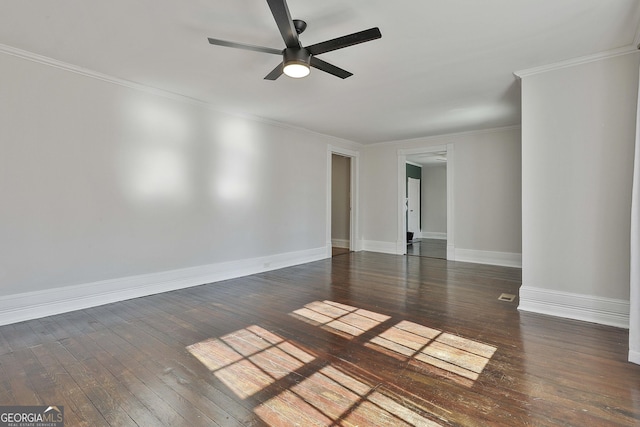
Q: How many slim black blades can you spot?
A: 5